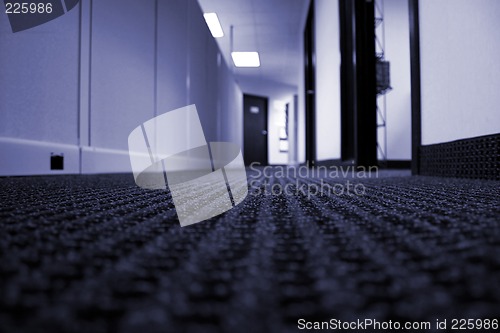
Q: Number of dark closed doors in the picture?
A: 1